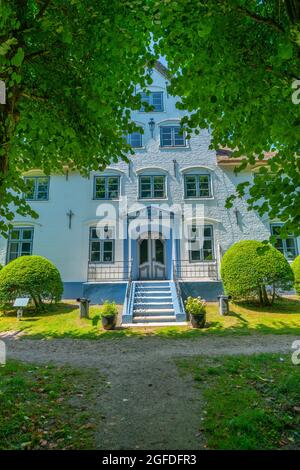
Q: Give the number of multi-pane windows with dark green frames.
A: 11